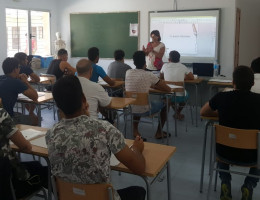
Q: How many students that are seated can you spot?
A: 12